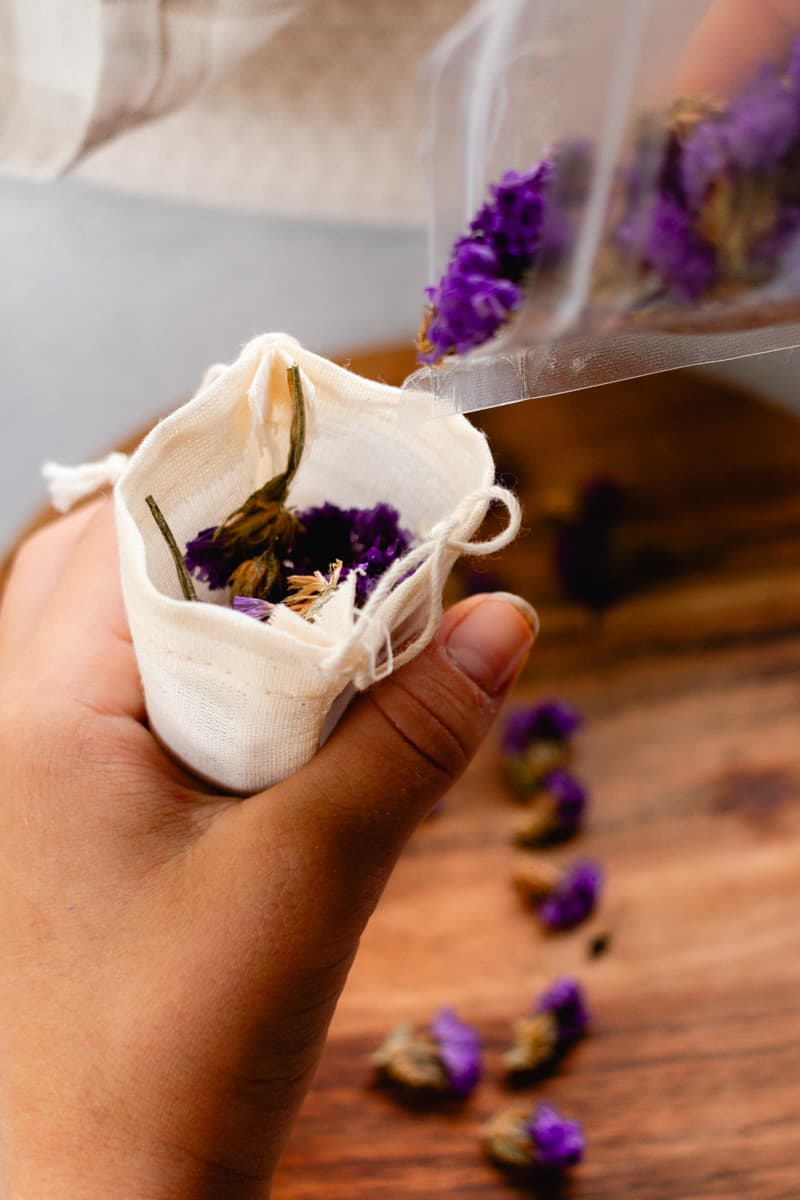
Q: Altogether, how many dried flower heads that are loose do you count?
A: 6